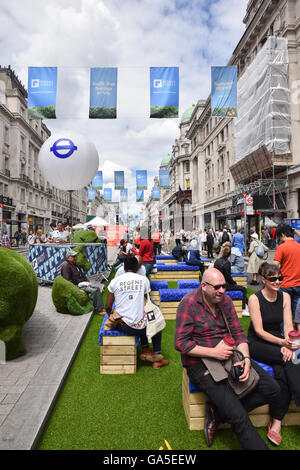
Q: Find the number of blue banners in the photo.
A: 13